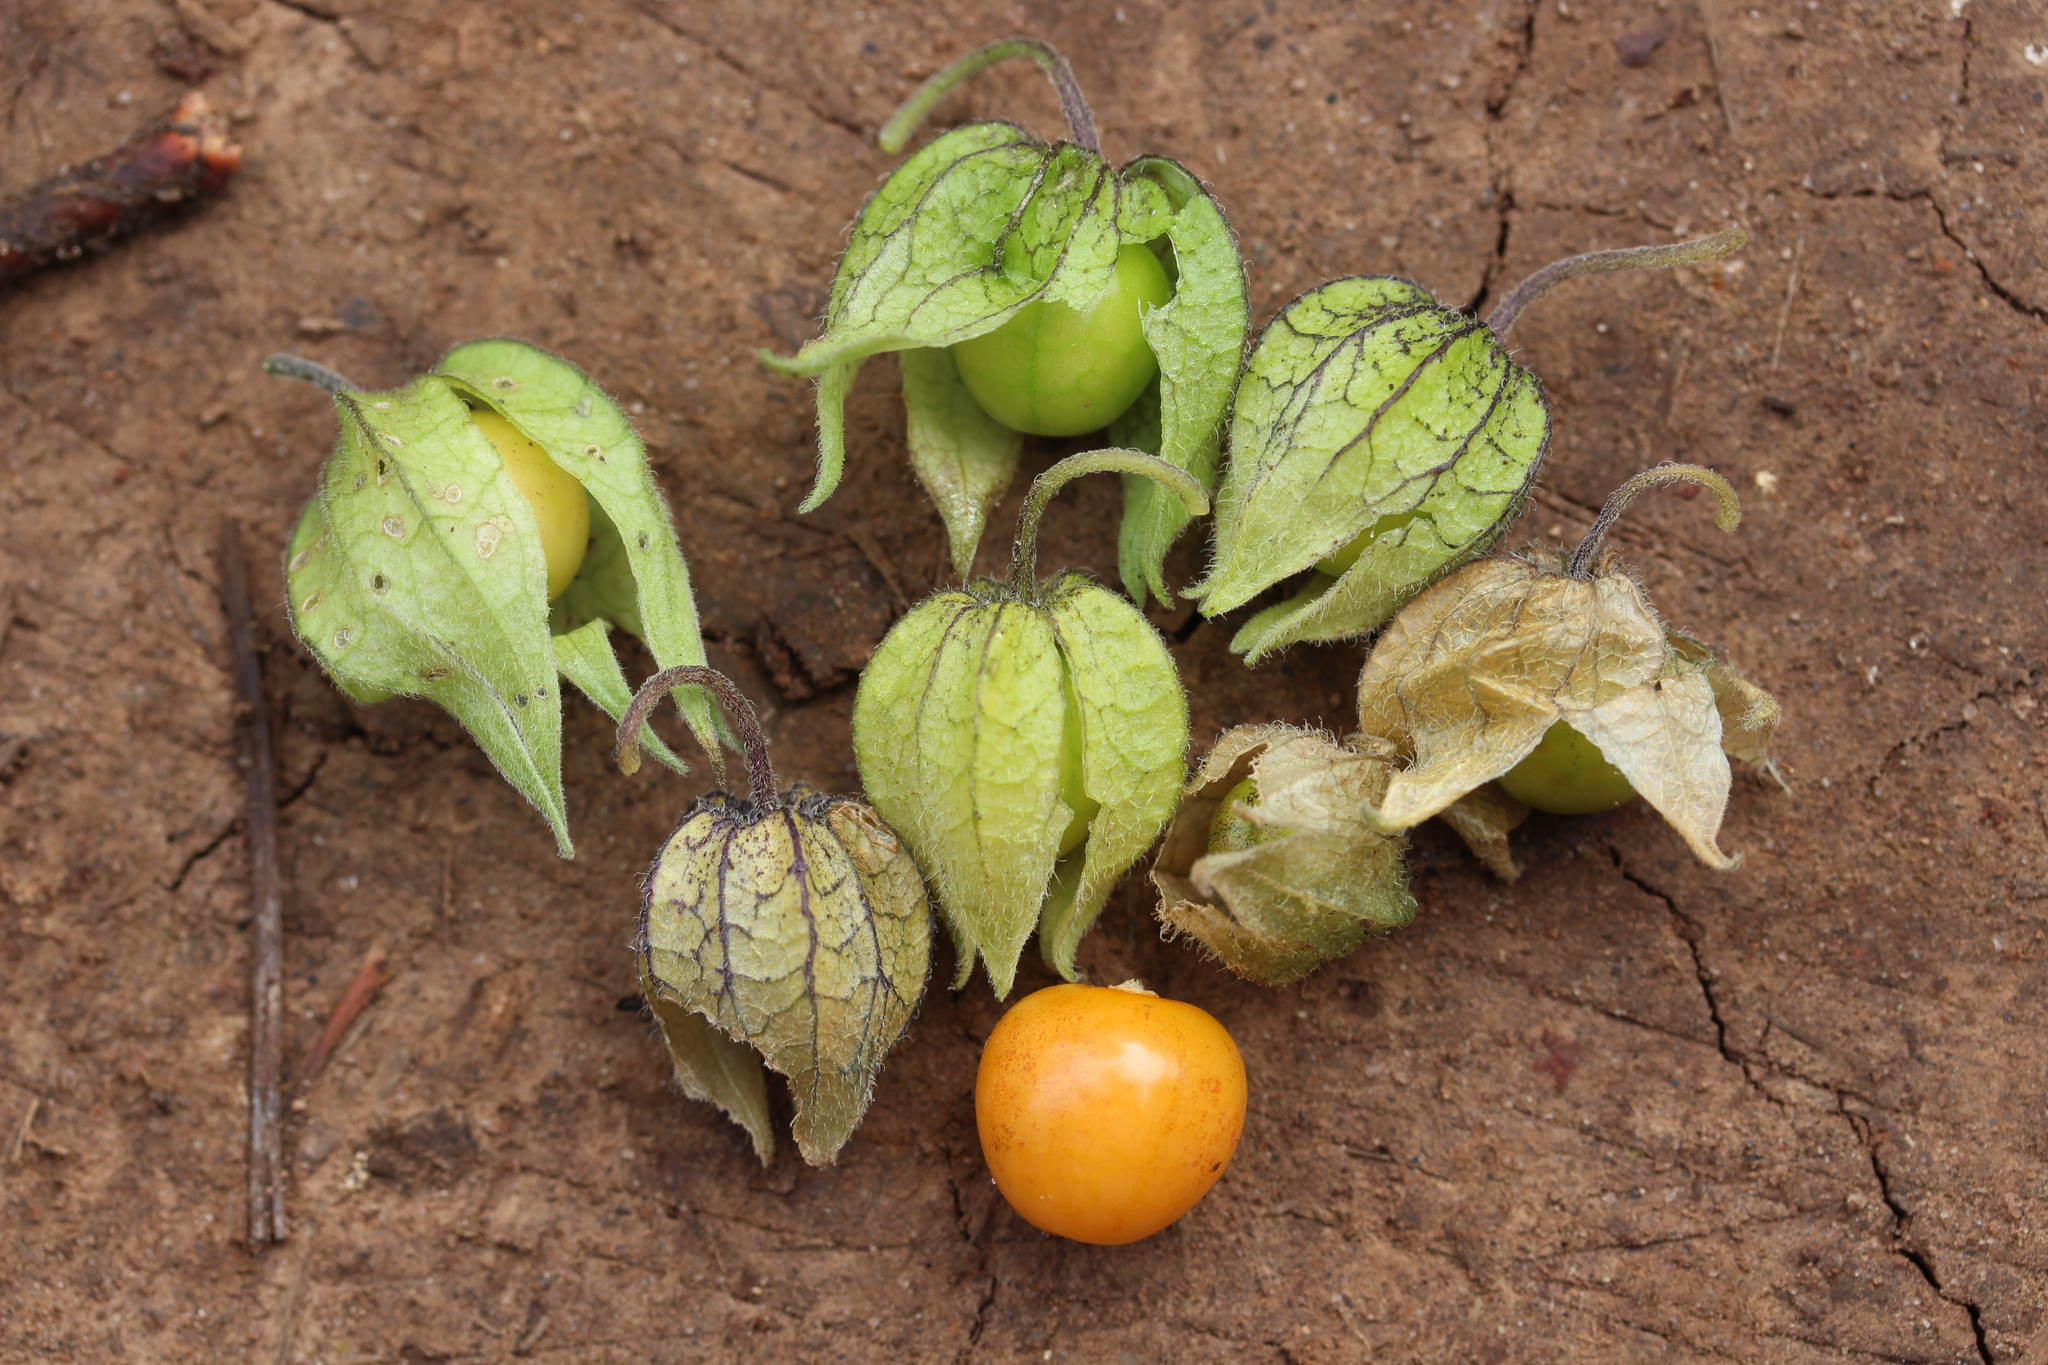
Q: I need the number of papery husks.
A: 7